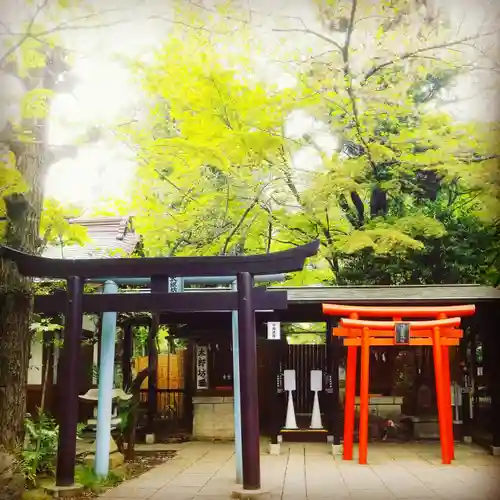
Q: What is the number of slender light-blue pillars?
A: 2